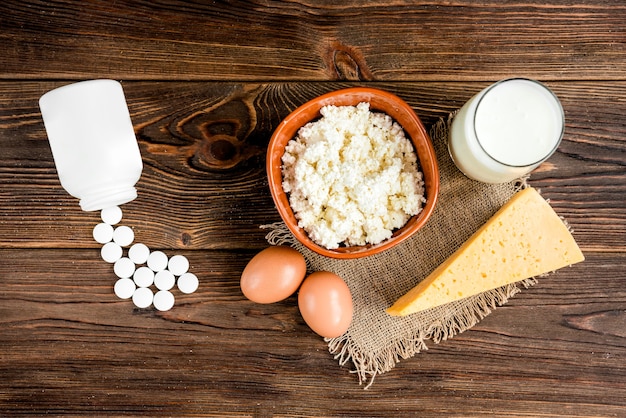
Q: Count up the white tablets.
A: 14